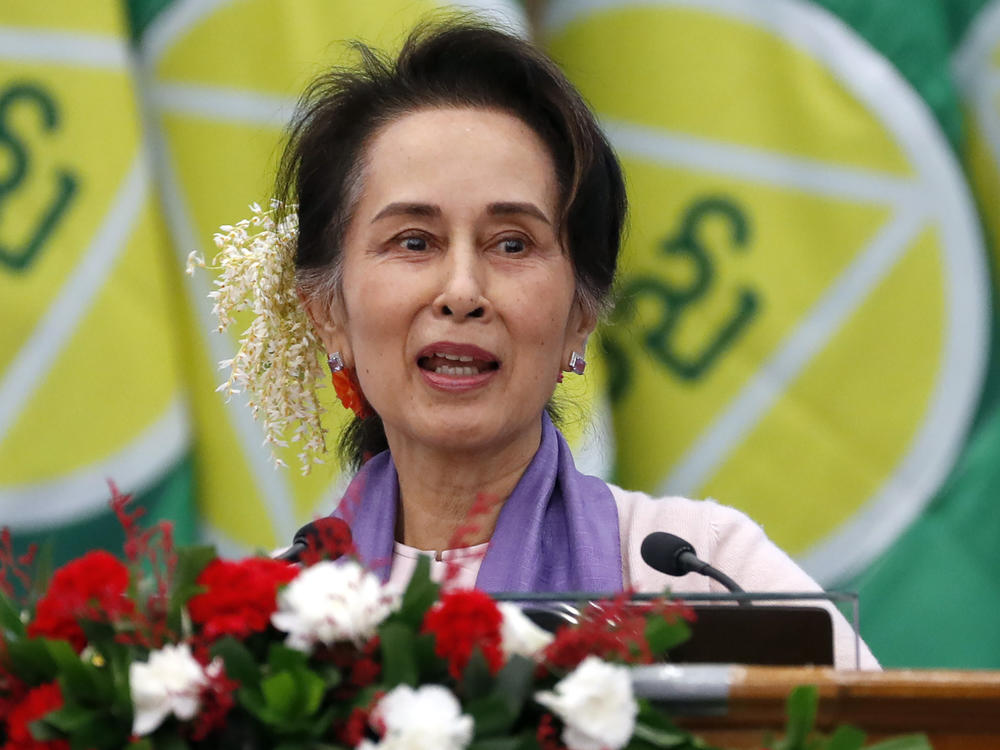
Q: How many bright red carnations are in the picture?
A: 4